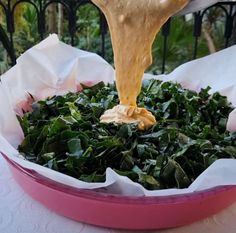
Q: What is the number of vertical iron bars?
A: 7